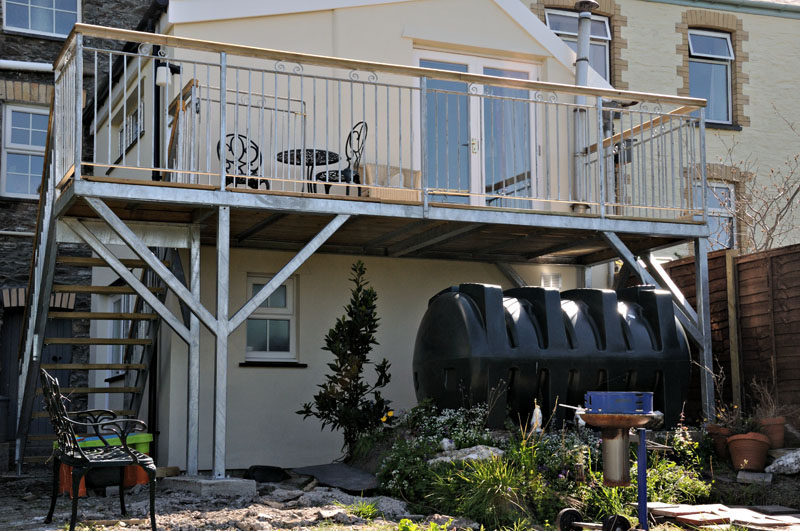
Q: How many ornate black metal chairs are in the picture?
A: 3